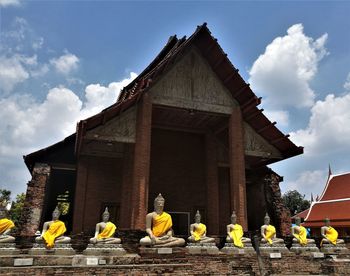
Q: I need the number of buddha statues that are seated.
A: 9